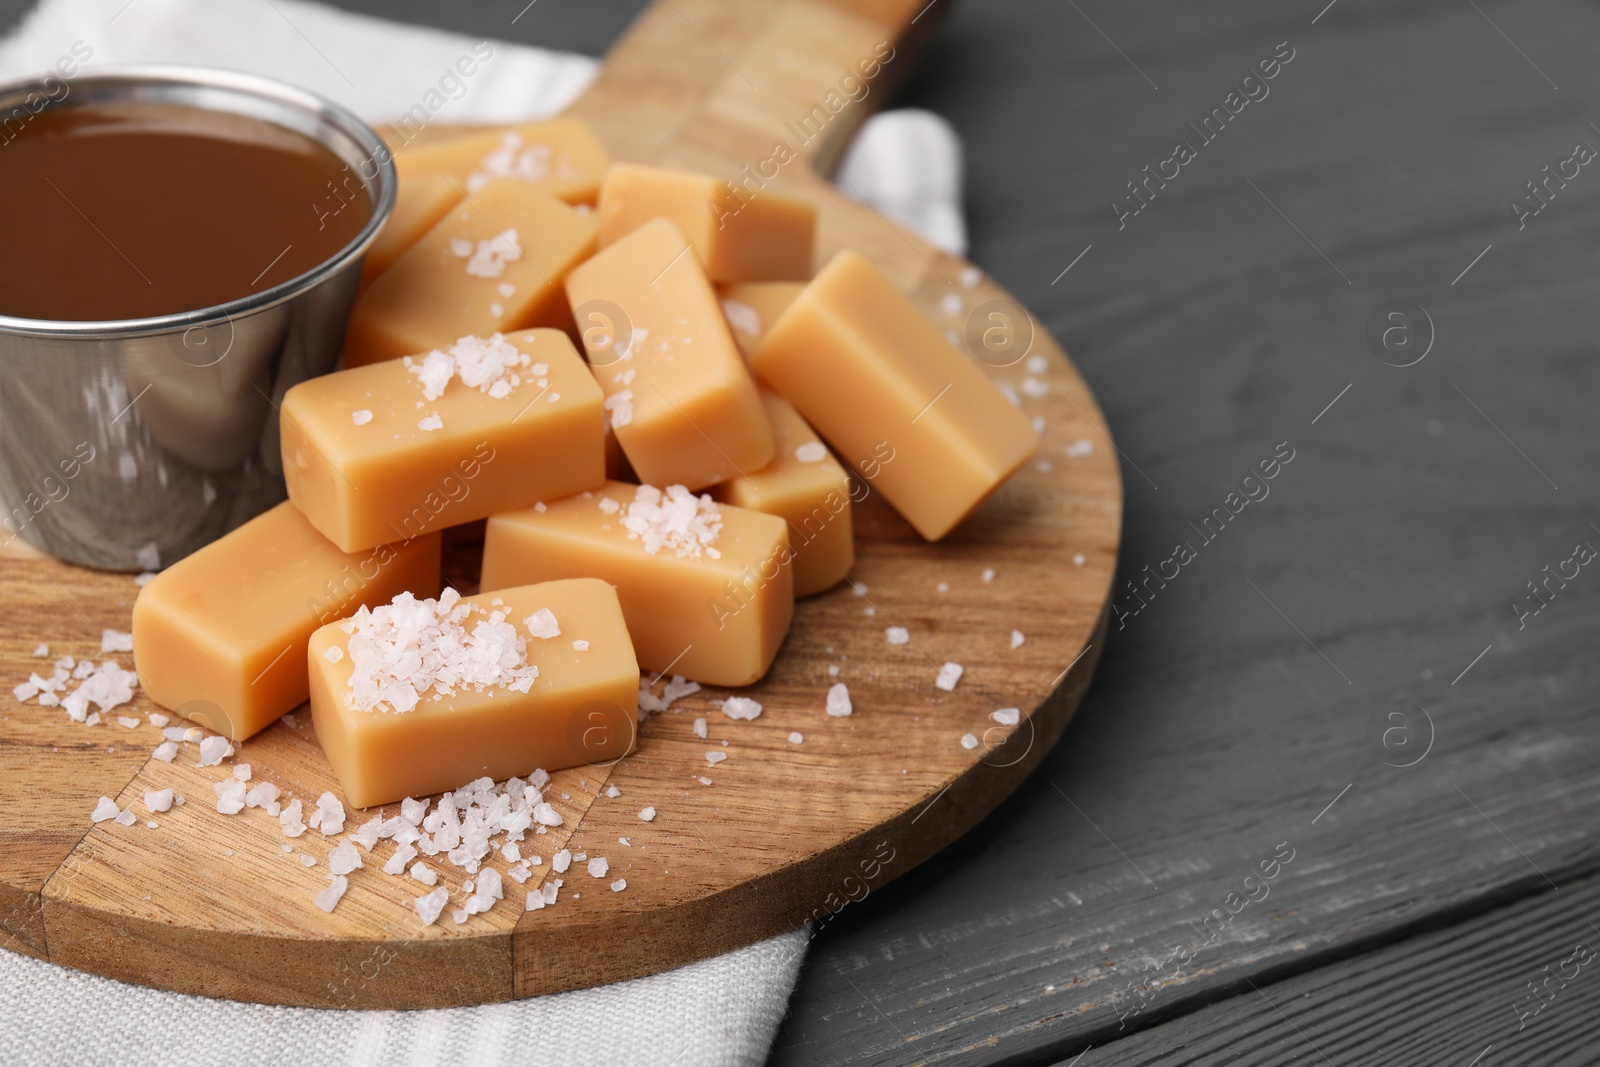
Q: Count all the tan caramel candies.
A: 12